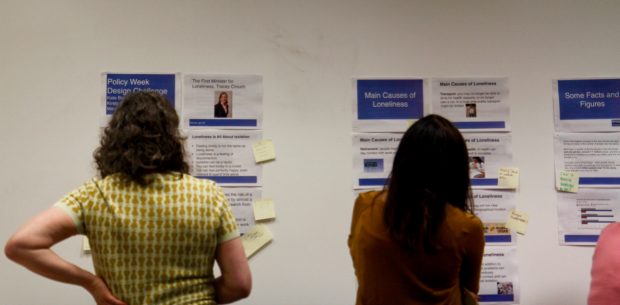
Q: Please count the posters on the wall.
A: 13